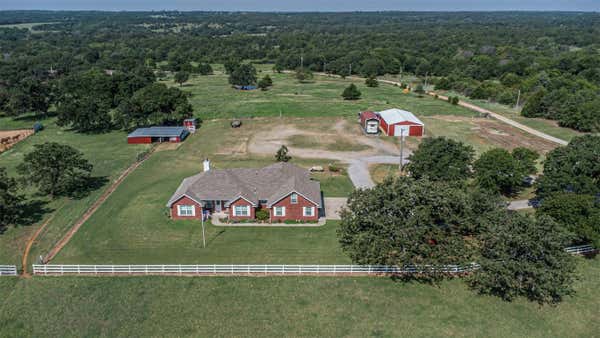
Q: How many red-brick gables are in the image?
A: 3